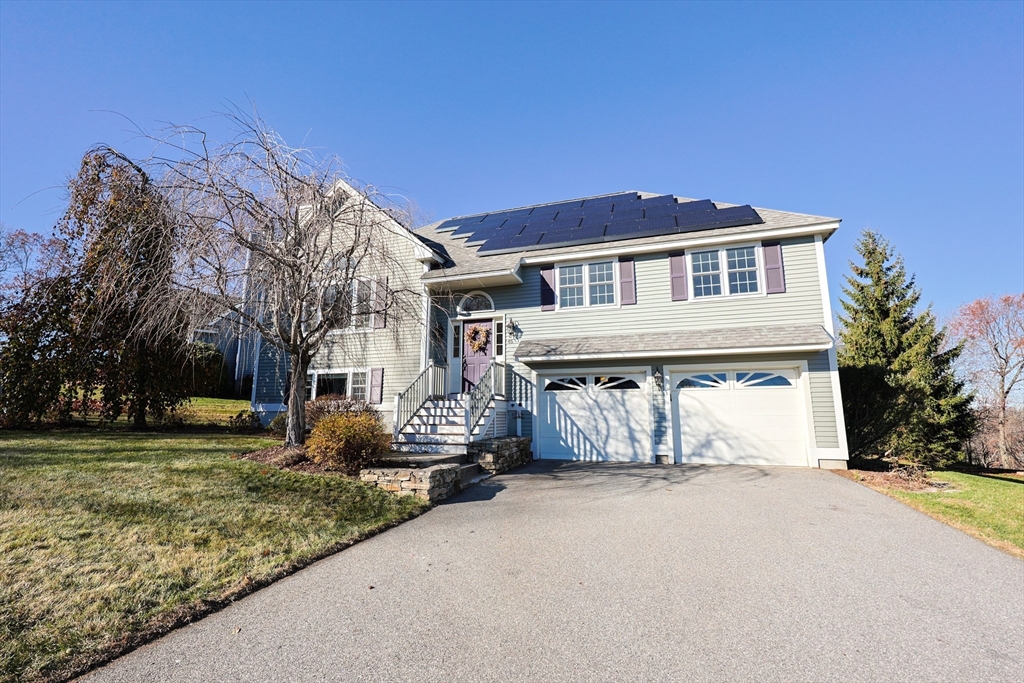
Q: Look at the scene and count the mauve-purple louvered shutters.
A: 6